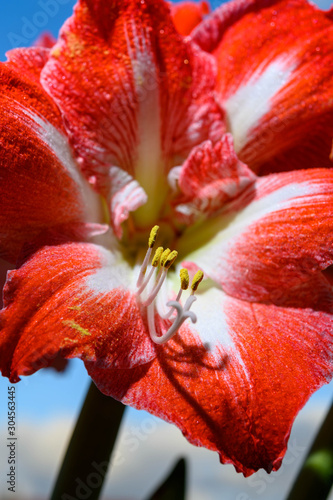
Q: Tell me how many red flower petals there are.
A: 6